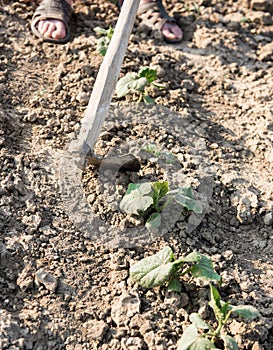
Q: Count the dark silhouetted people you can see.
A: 0